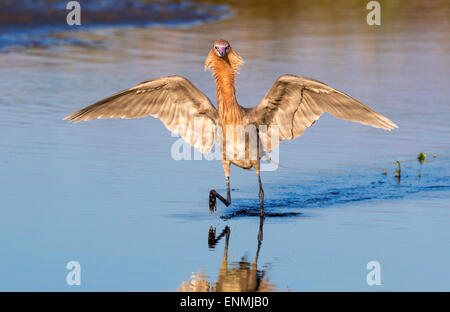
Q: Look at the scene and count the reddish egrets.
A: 1